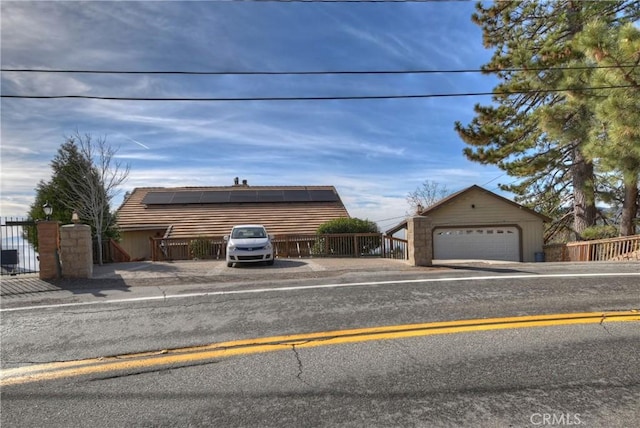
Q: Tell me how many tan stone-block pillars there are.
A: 2